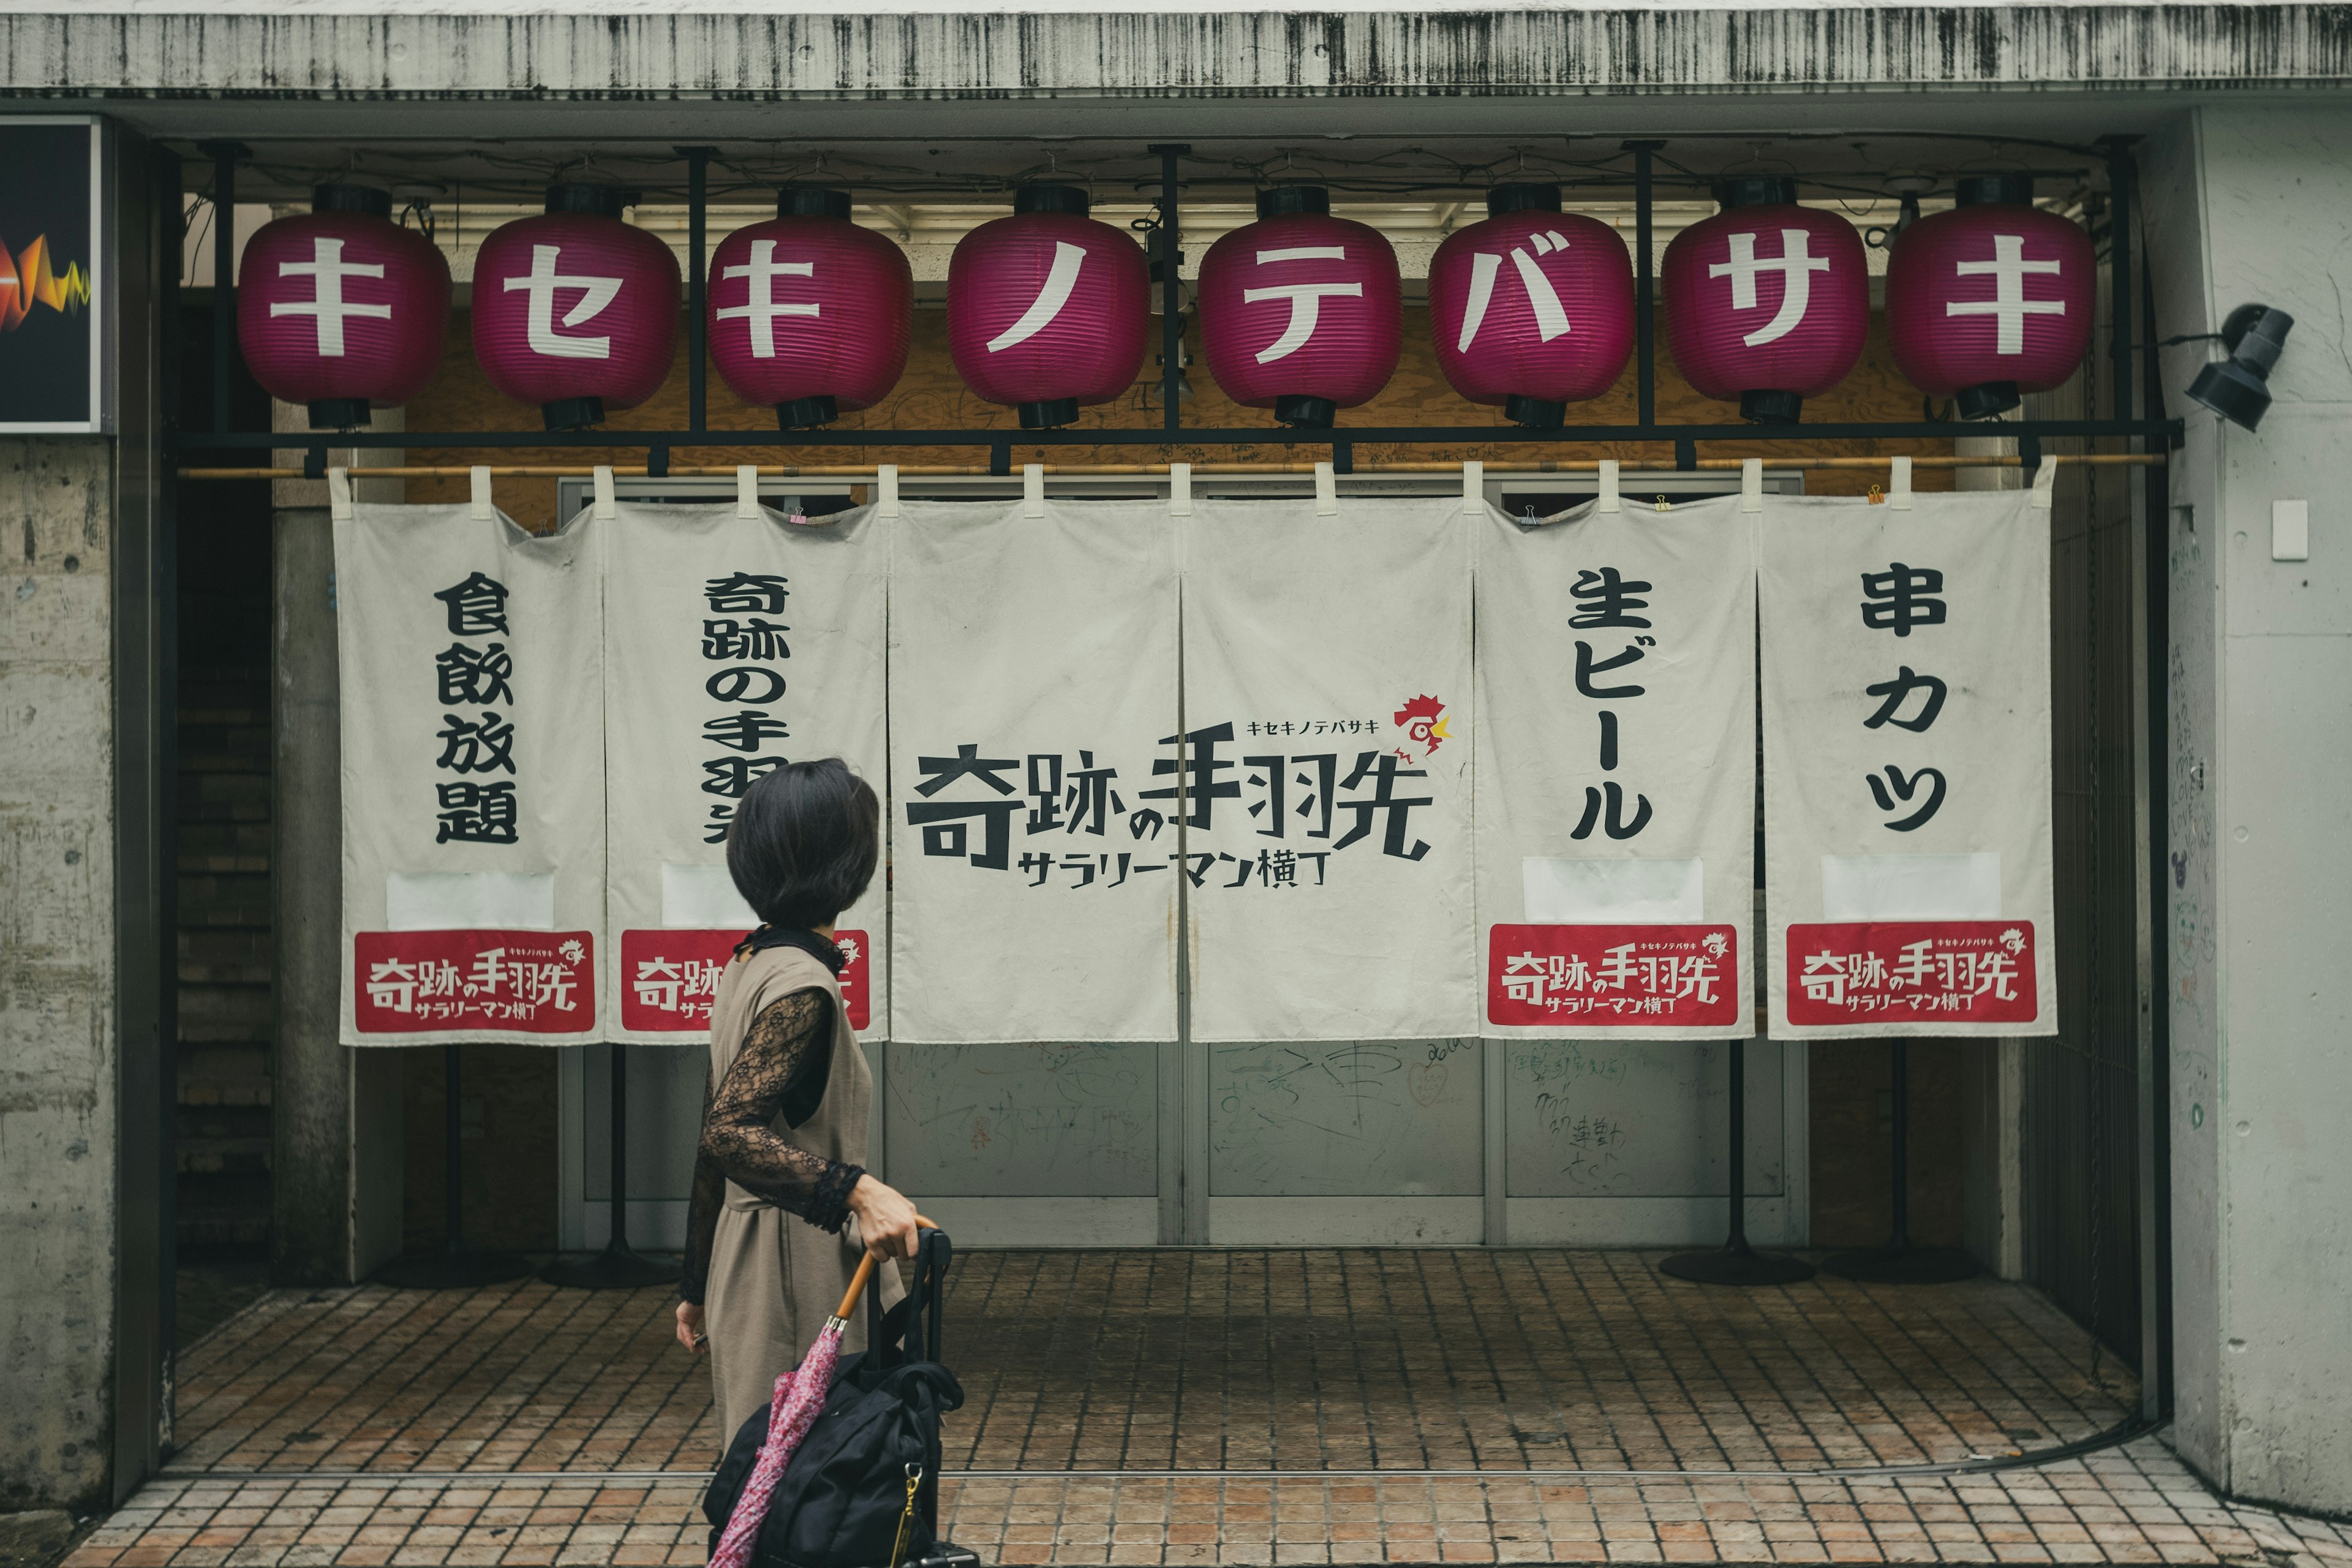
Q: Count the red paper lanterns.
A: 8